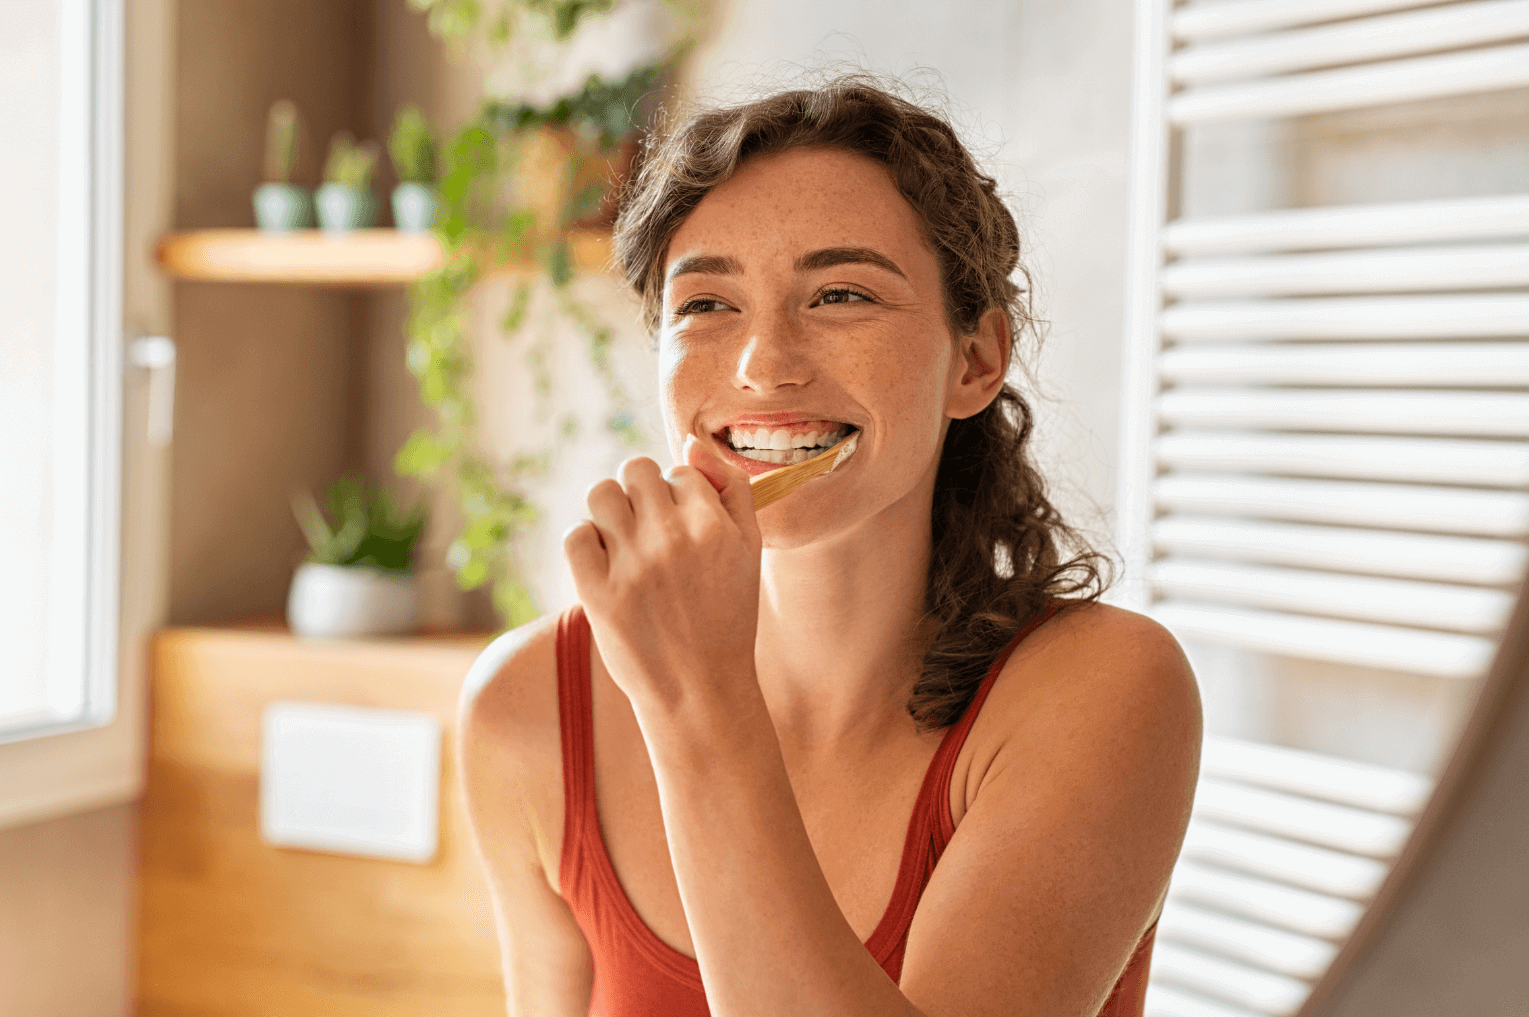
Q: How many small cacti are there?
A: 3